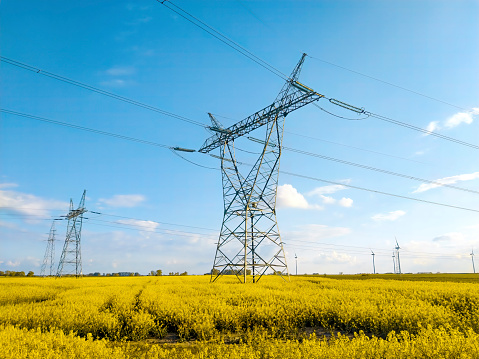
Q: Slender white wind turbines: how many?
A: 5